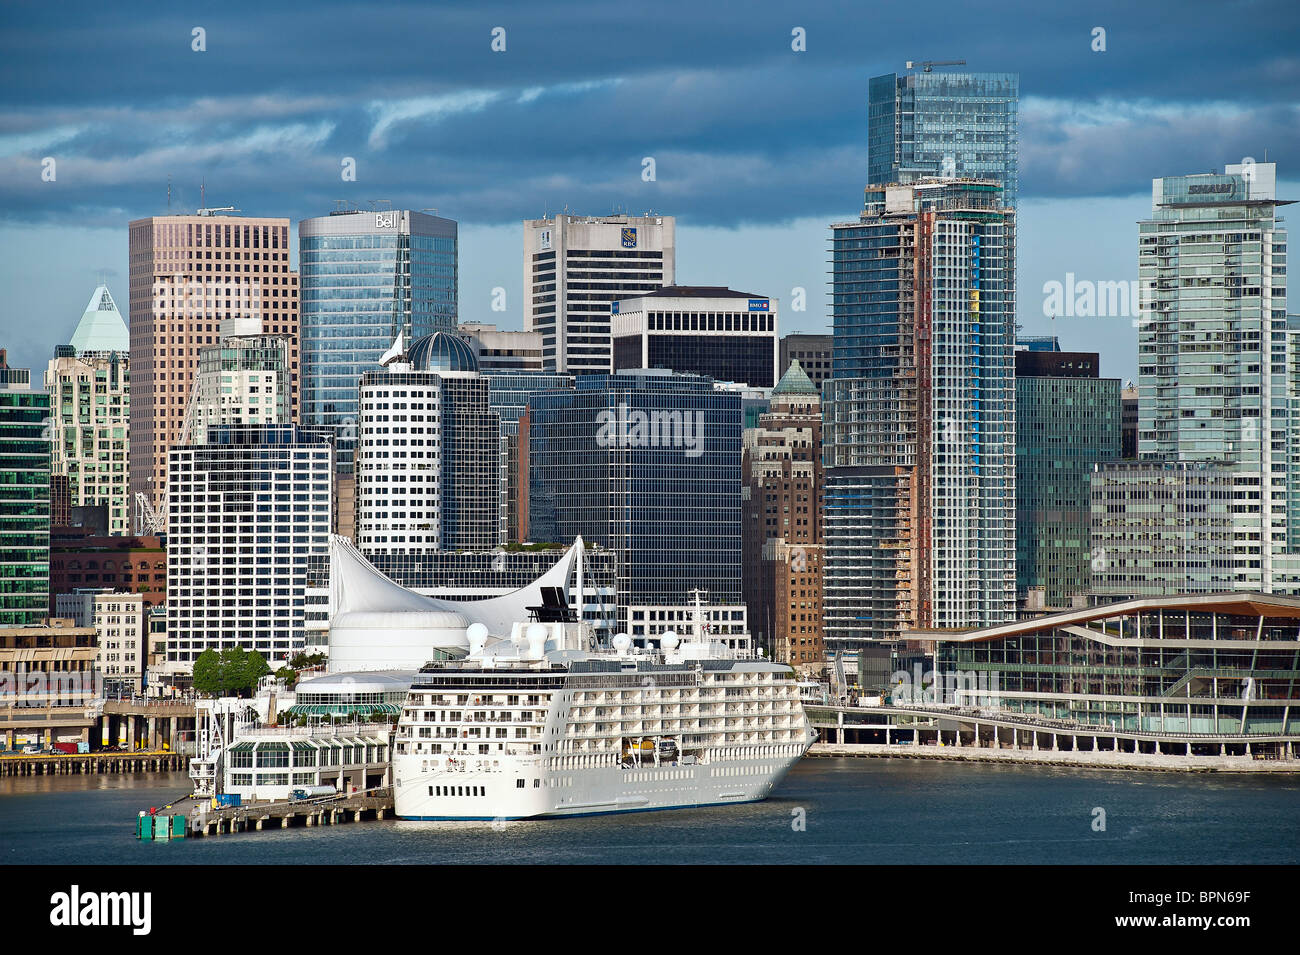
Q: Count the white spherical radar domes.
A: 4